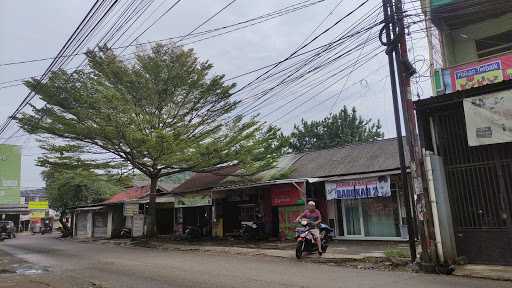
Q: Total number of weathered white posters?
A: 1